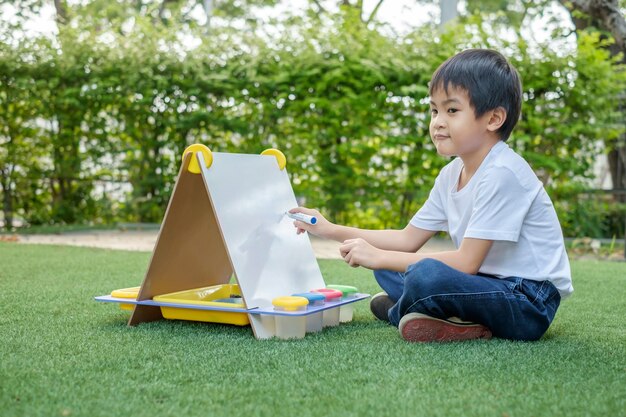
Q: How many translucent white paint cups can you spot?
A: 4